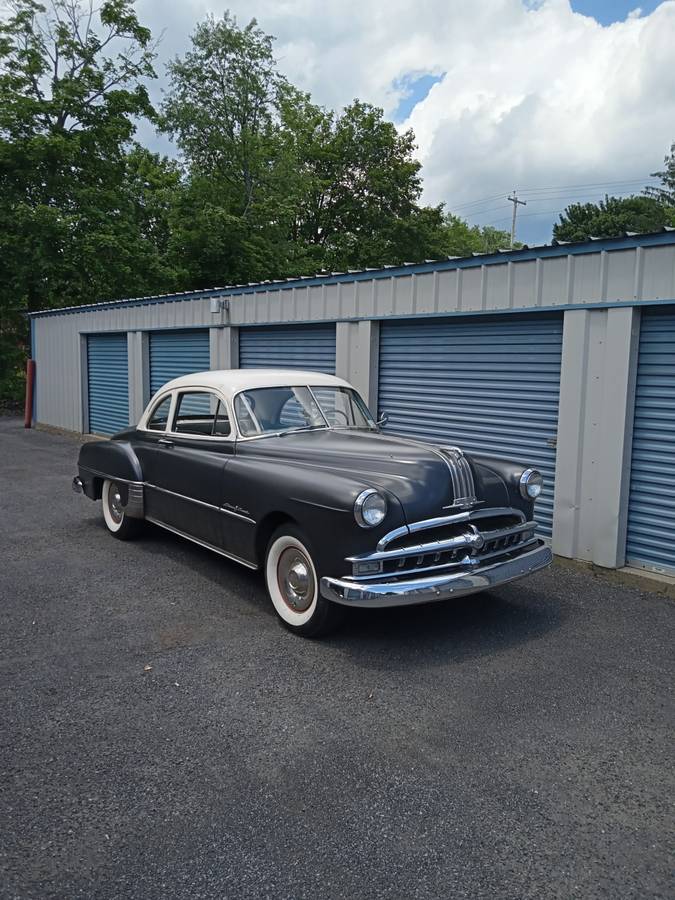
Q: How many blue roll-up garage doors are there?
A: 5